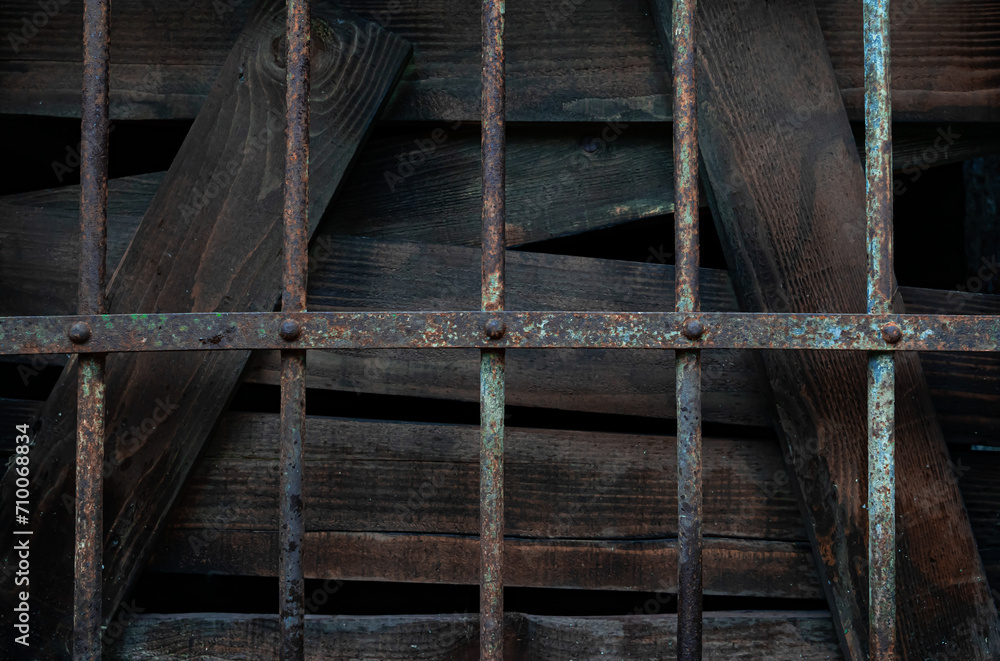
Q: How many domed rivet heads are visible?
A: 5